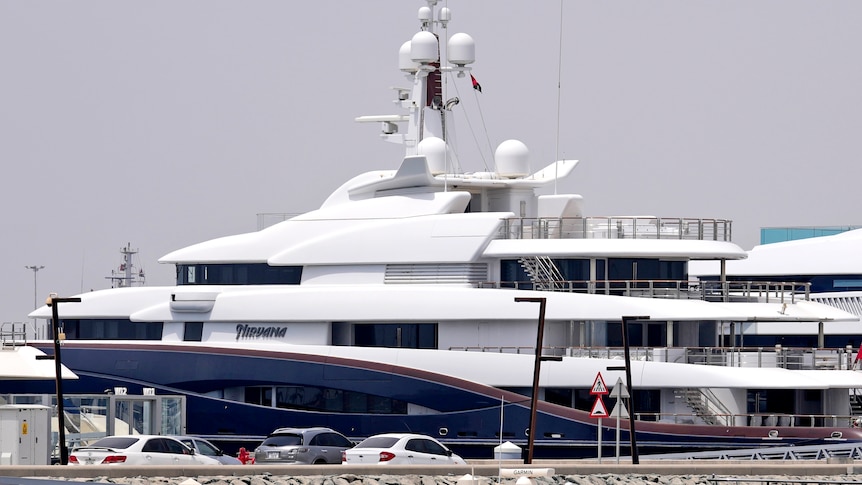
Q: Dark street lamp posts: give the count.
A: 3